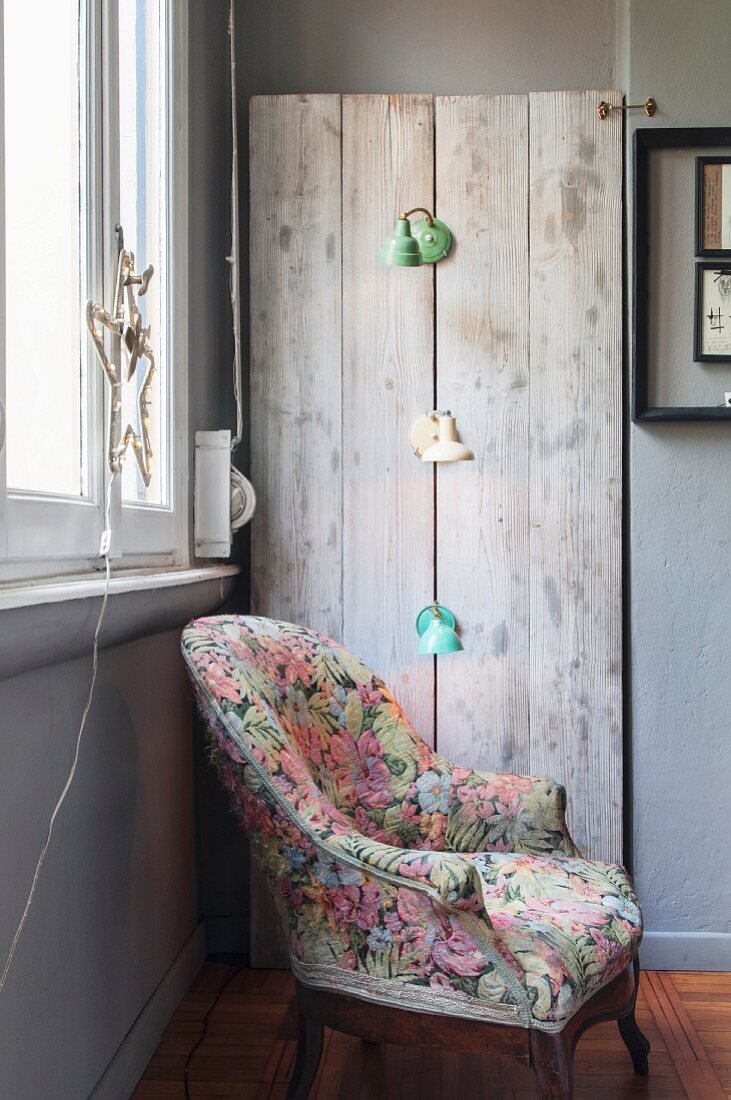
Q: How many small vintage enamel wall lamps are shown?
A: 3